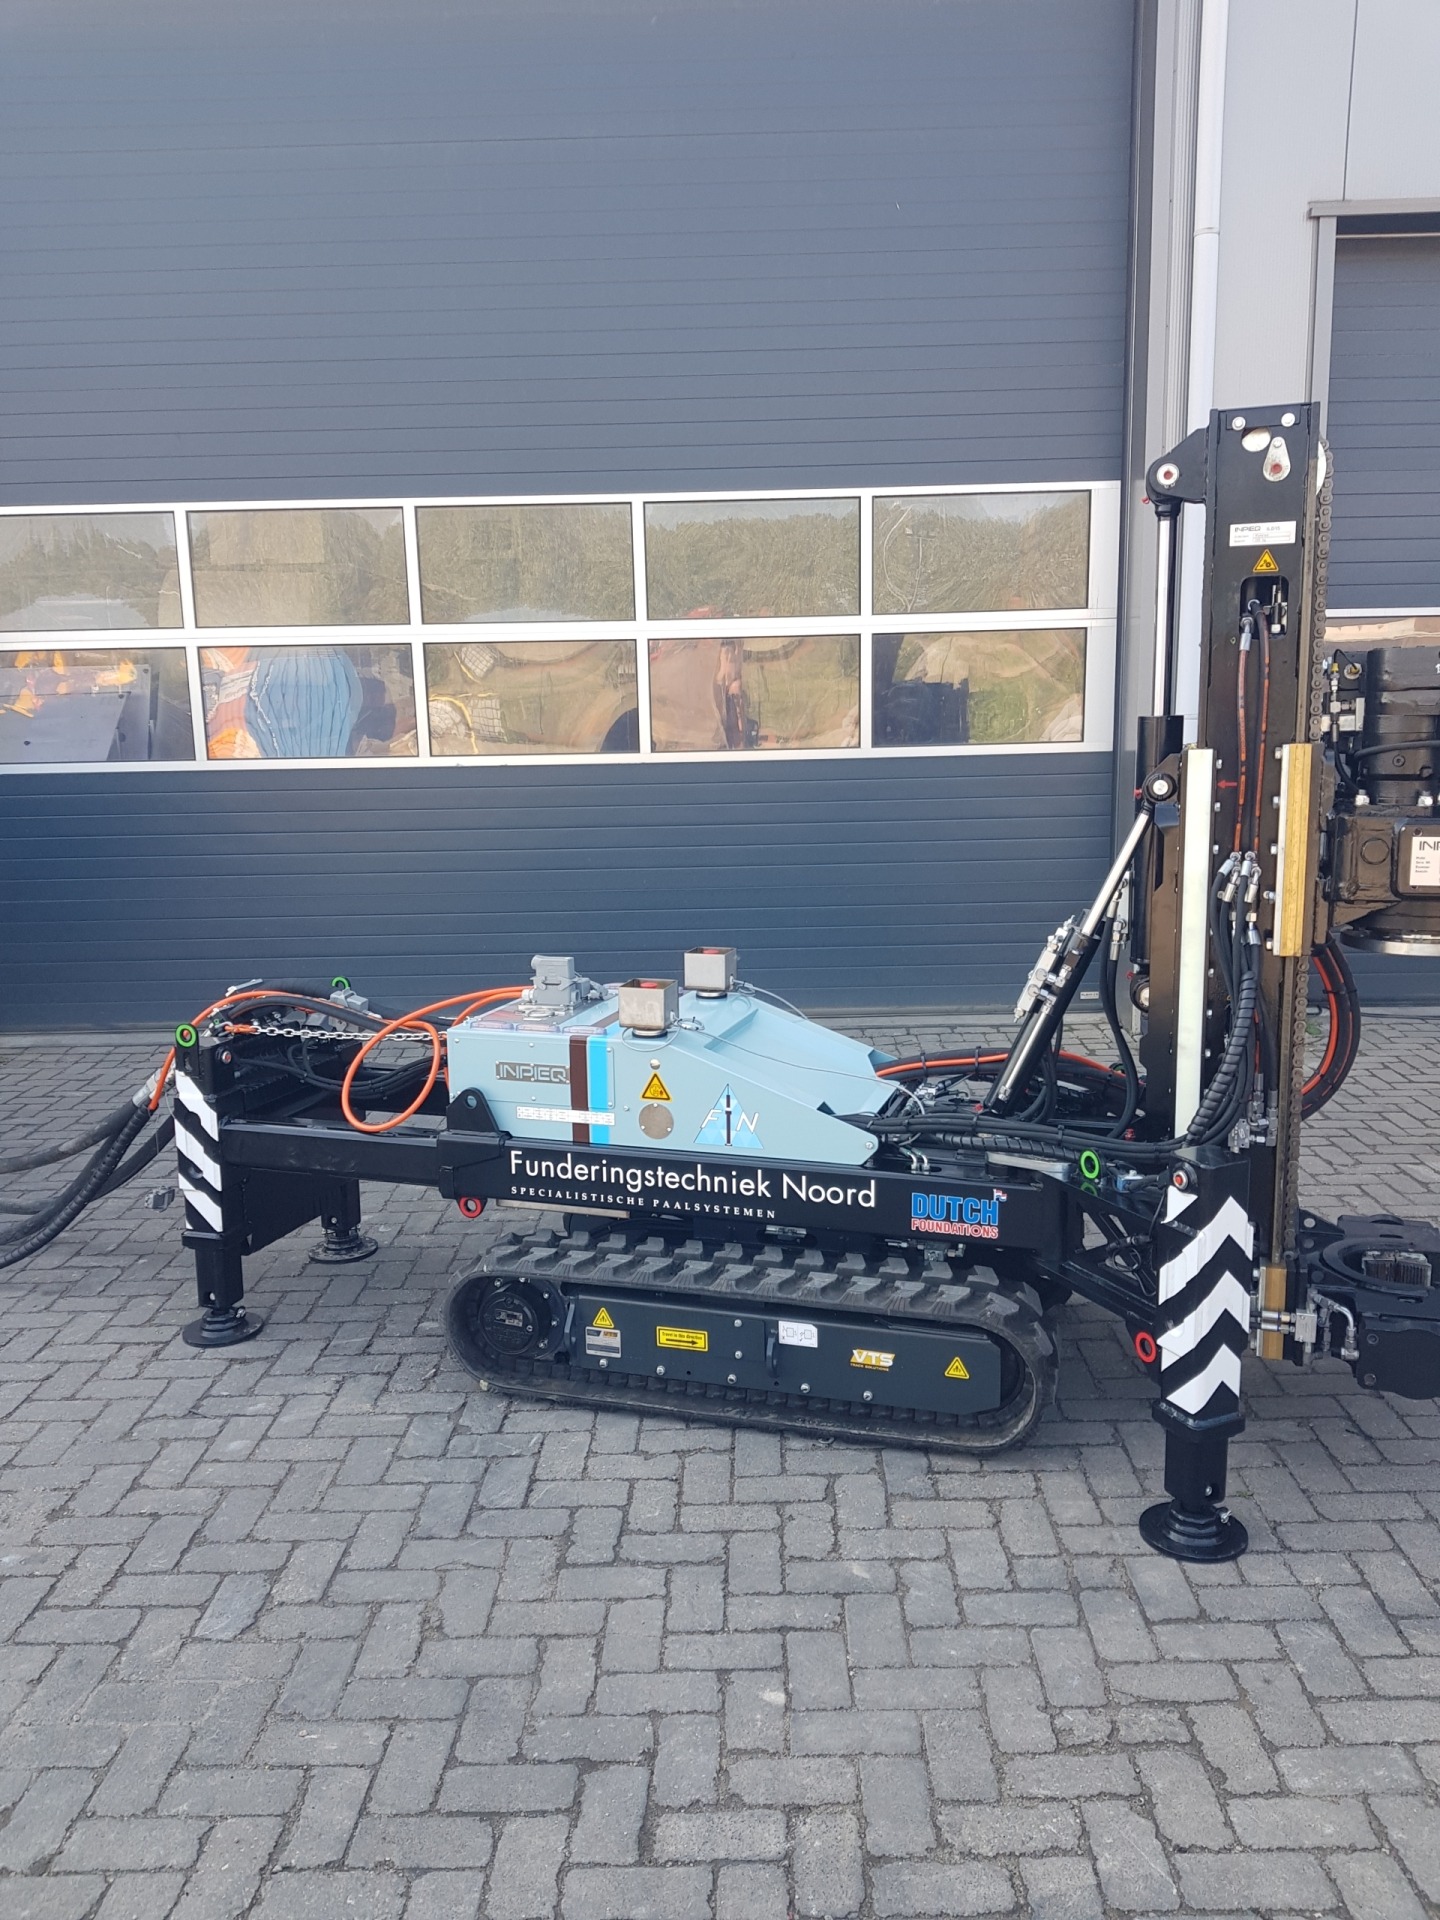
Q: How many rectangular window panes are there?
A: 10